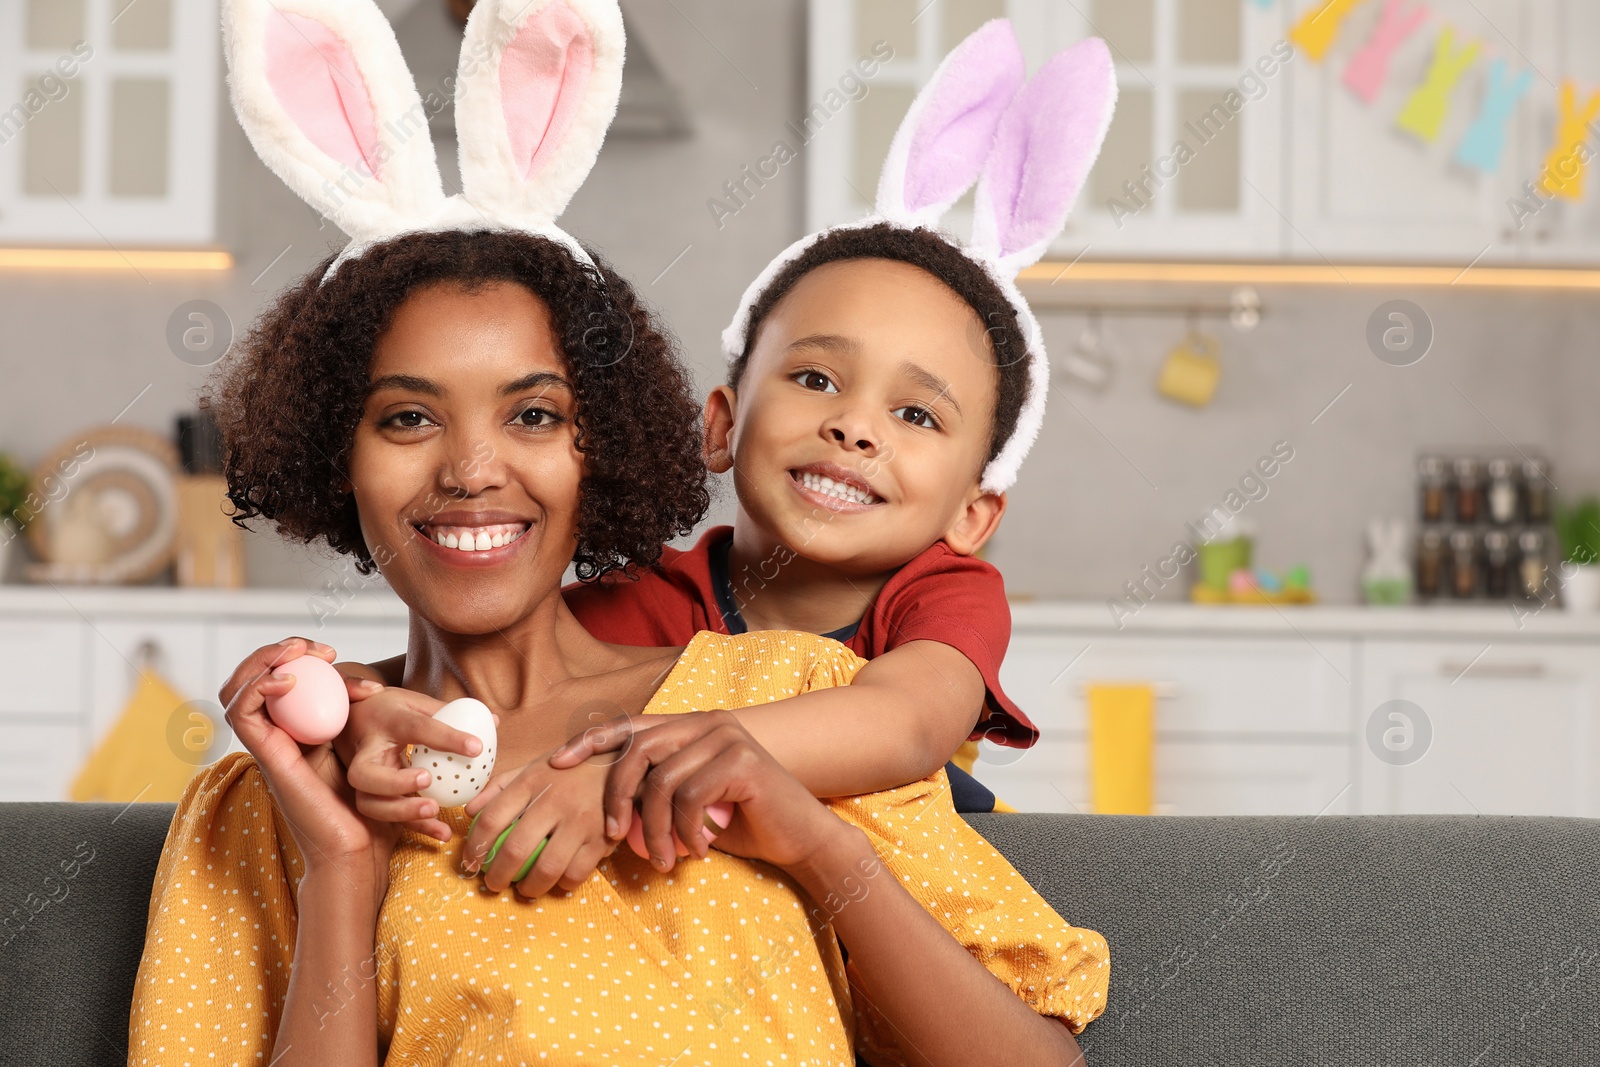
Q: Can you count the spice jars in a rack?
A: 8